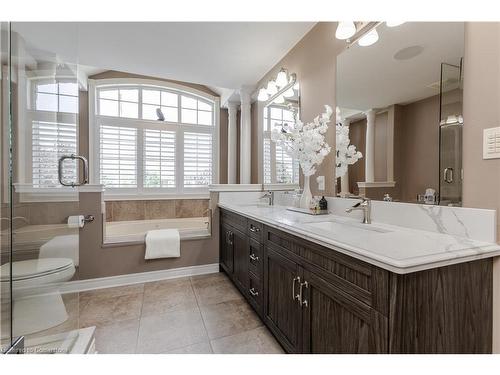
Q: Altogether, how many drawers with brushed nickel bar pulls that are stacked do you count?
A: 3